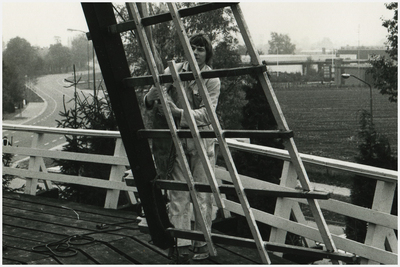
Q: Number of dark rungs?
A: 5